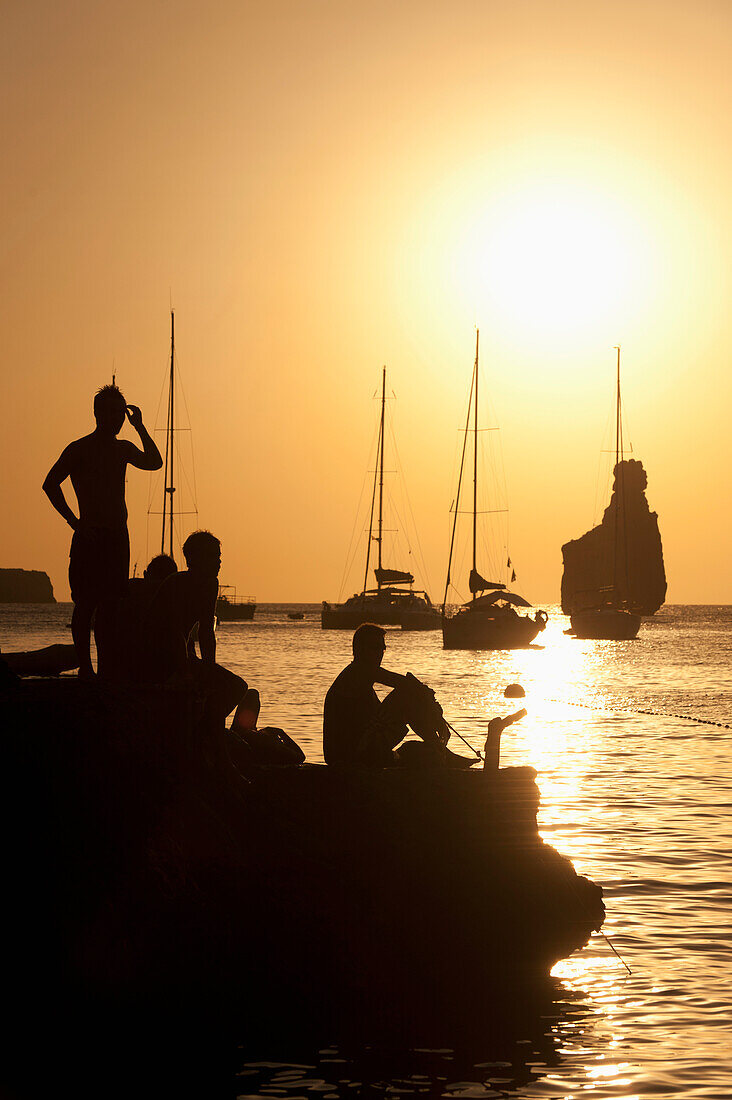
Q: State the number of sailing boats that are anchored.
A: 4